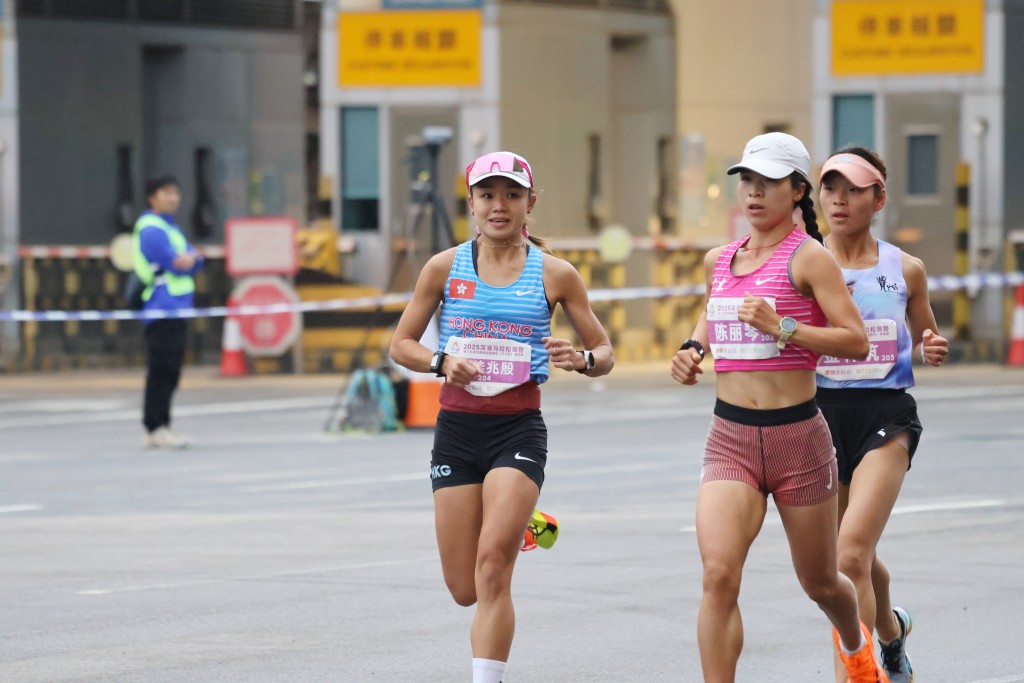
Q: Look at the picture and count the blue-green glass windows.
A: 2